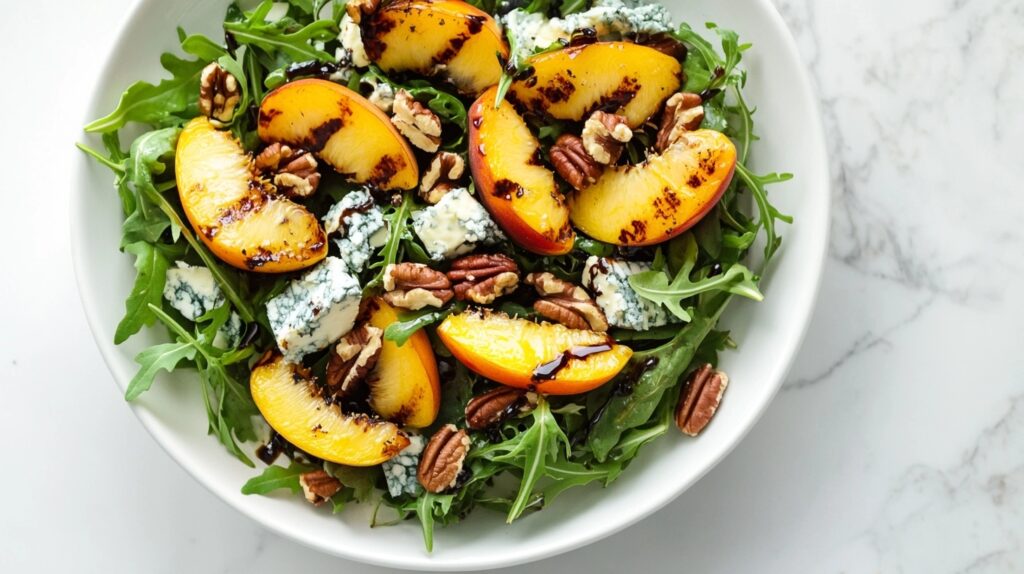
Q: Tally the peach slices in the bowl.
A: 9